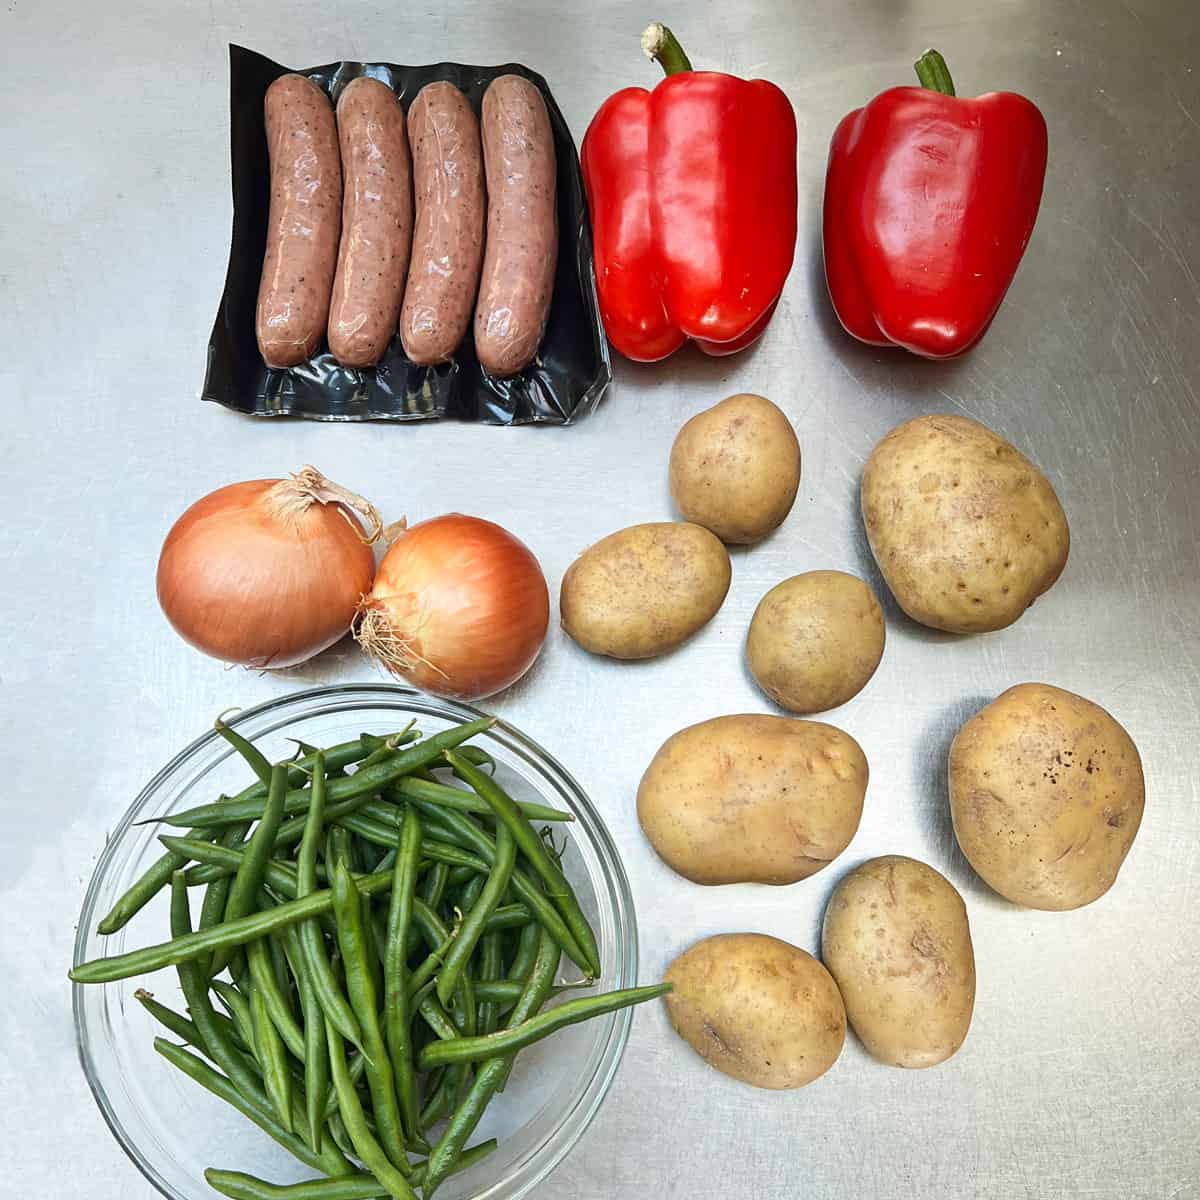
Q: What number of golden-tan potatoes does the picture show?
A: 8